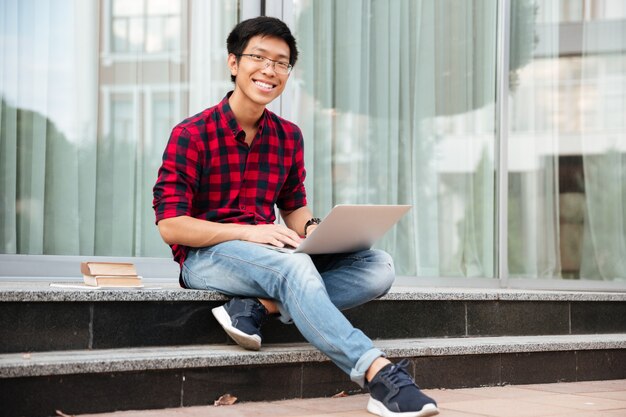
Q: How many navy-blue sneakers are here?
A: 2